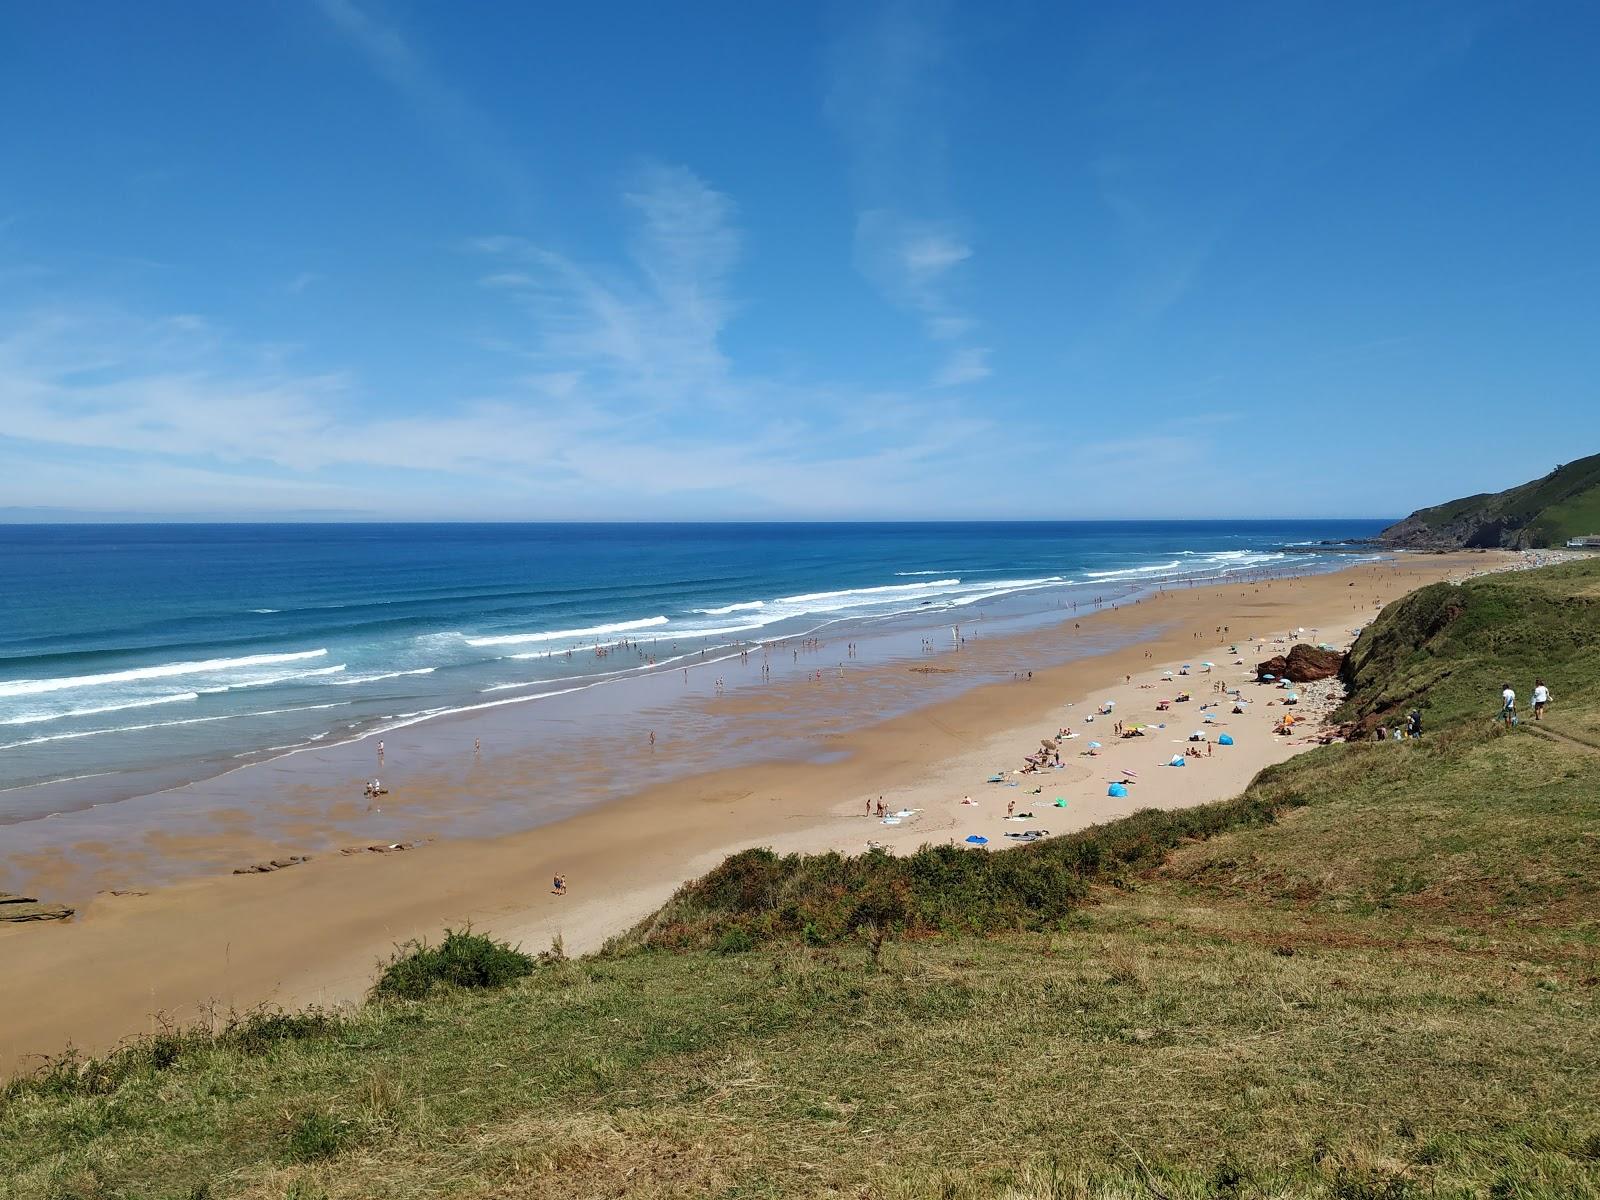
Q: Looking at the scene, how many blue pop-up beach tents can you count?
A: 3